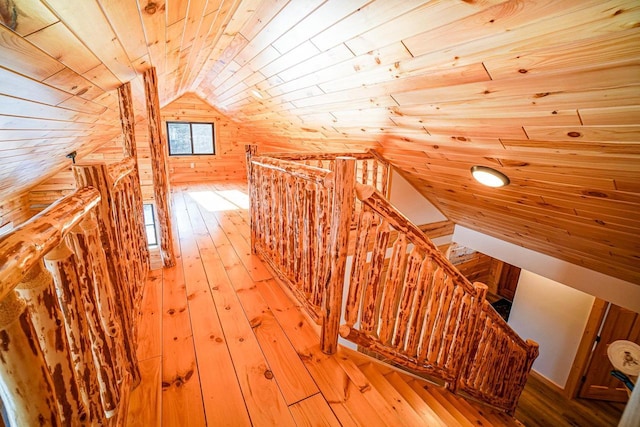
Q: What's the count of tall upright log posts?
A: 2